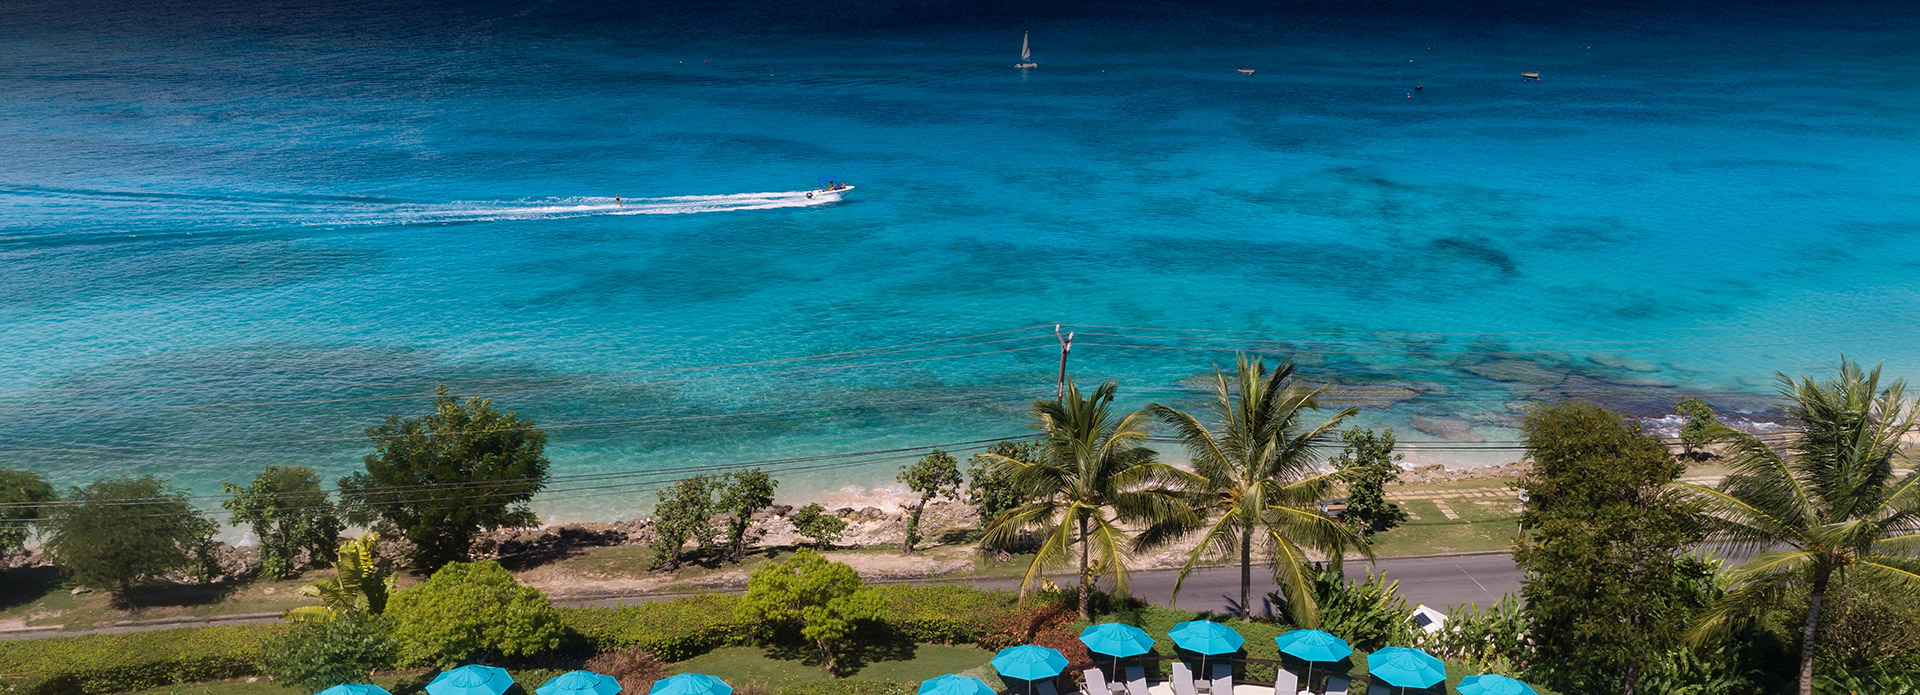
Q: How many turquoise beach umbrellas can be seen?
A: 11